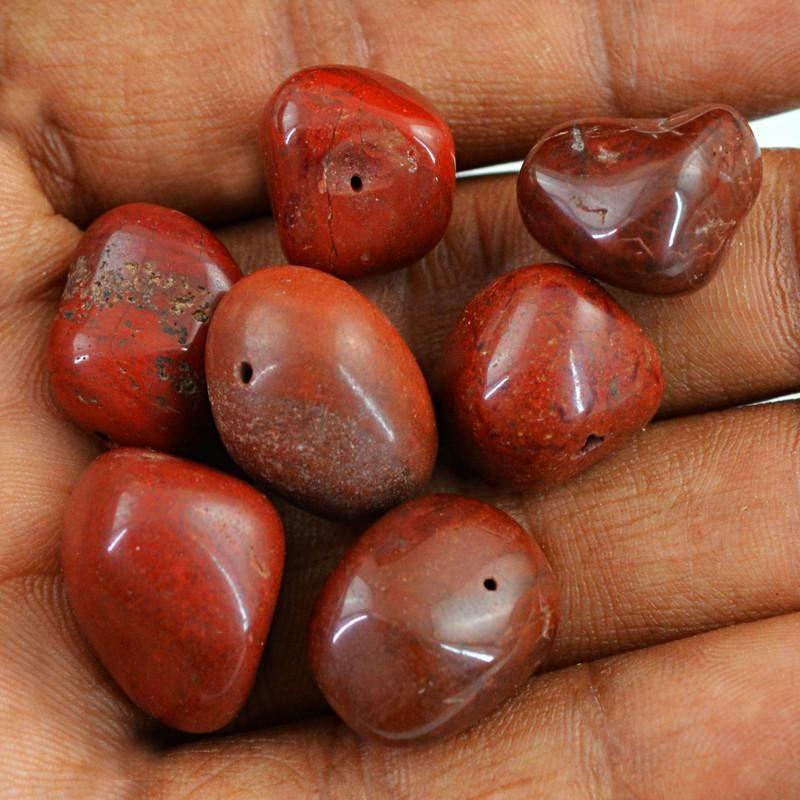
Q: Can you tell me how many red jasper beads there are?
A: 7